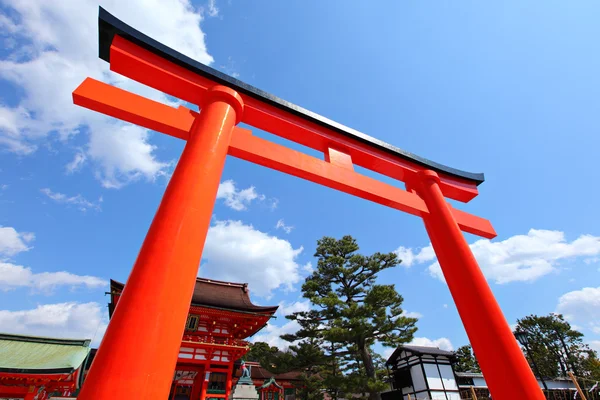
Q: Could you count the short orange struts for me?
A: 1